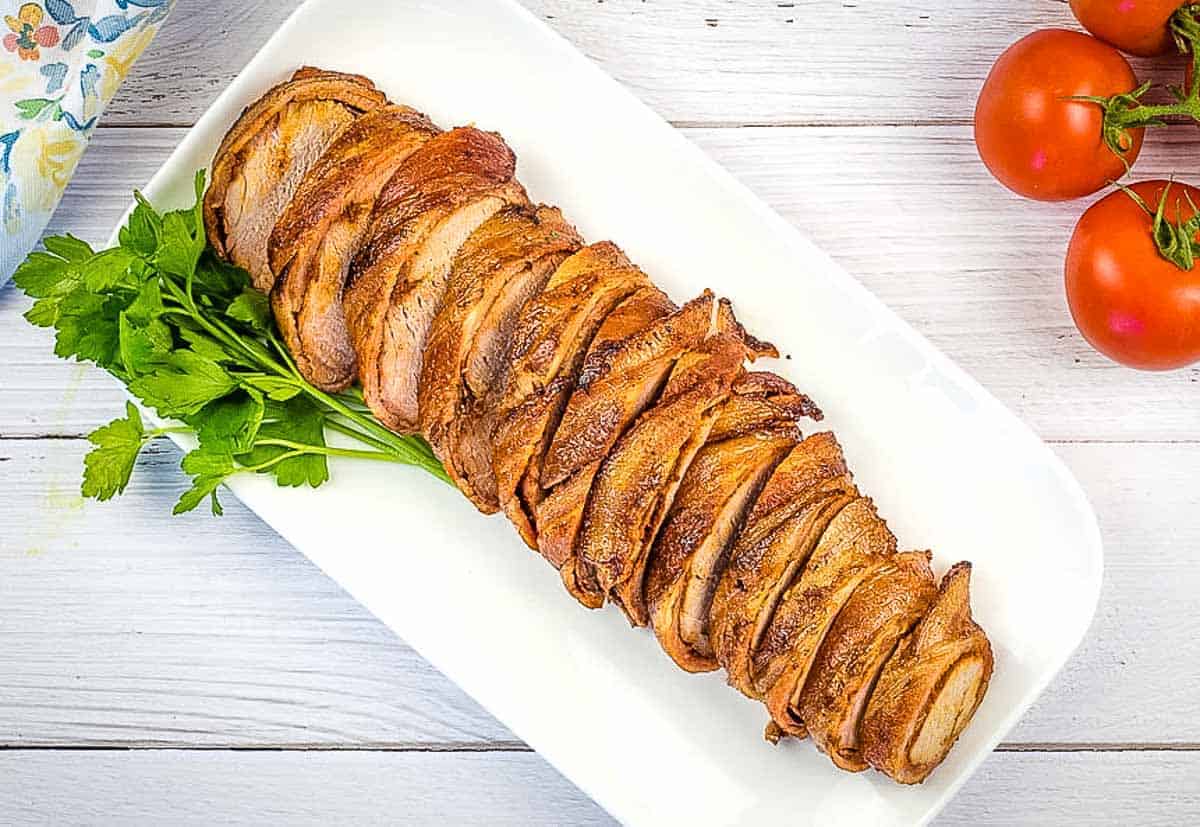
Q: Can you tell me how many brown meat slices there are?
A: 12